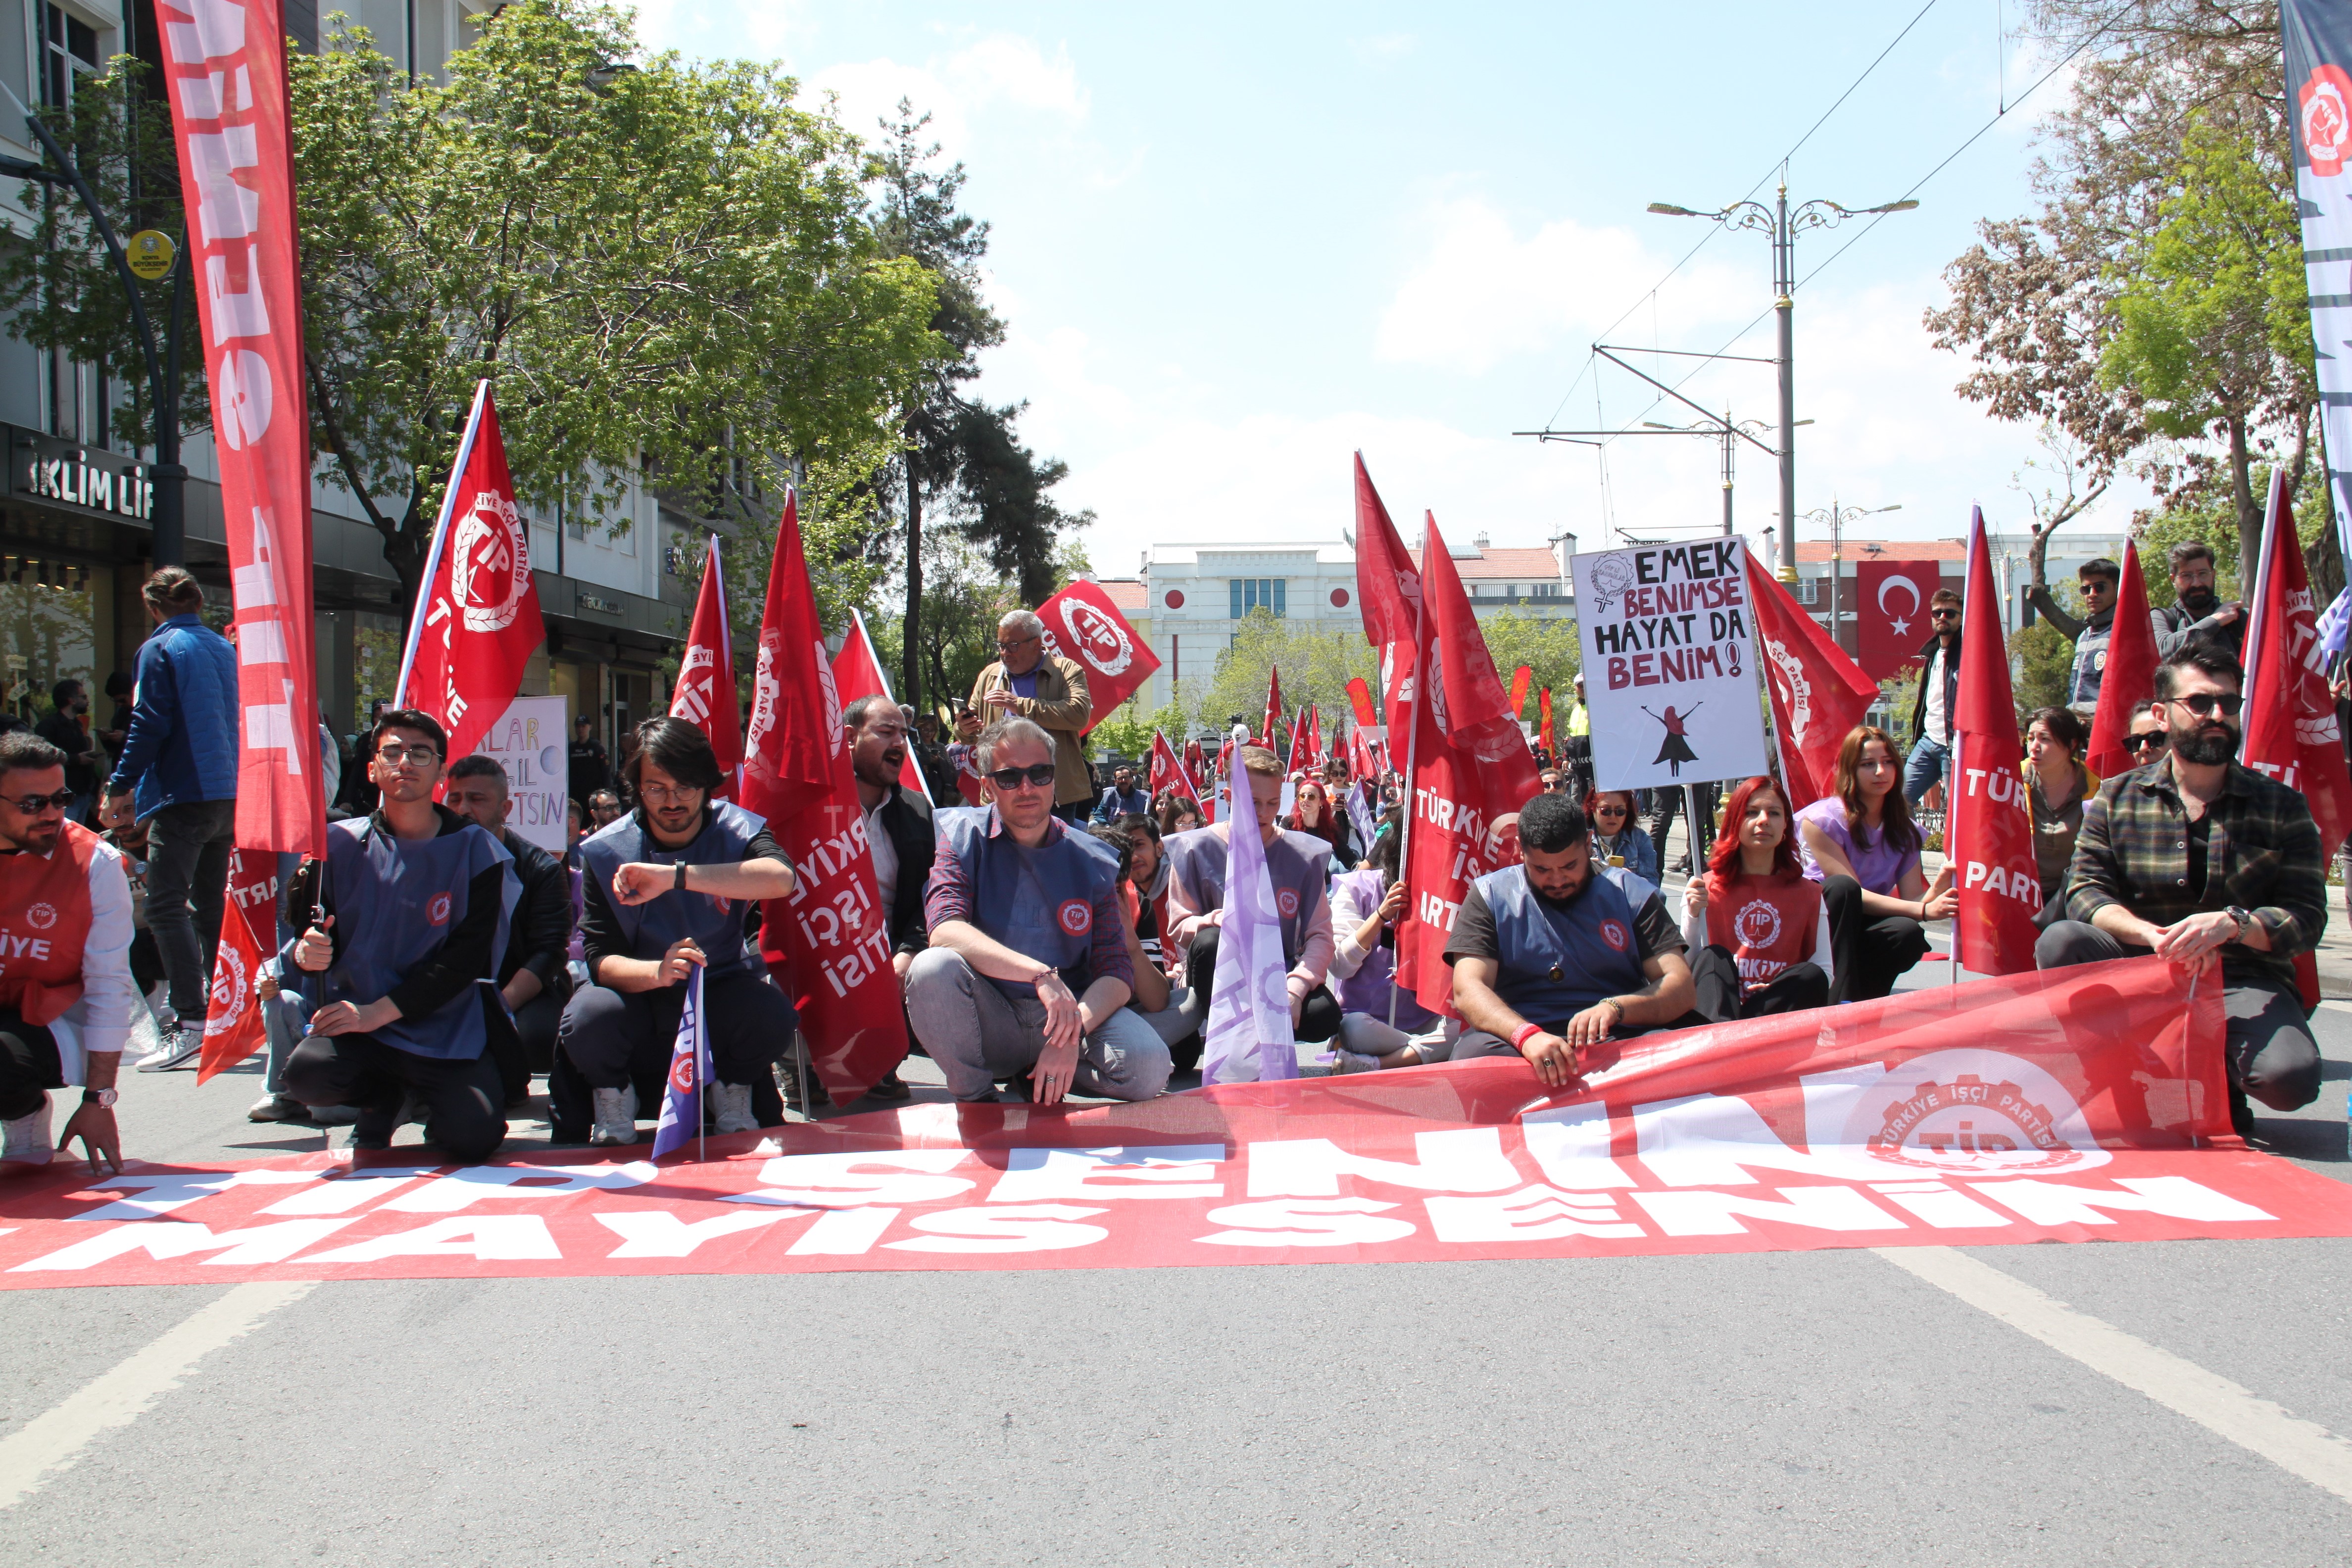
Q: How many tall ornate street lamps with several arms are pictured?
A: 3